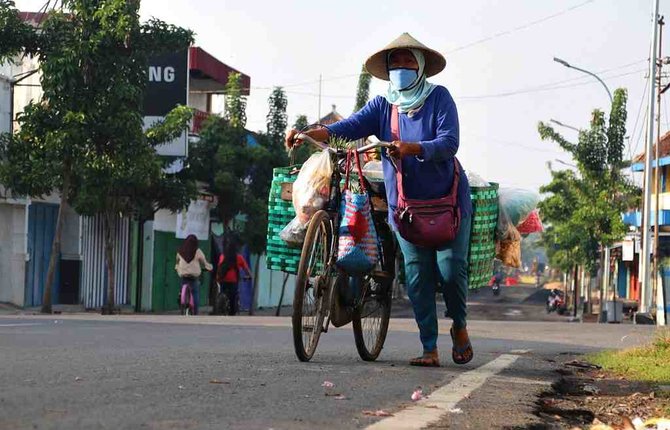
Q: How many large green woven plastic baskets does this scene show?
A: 2